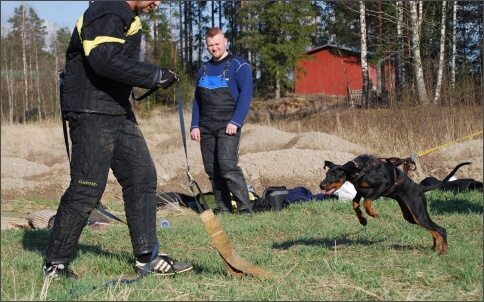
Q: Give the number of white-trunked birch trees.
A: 5